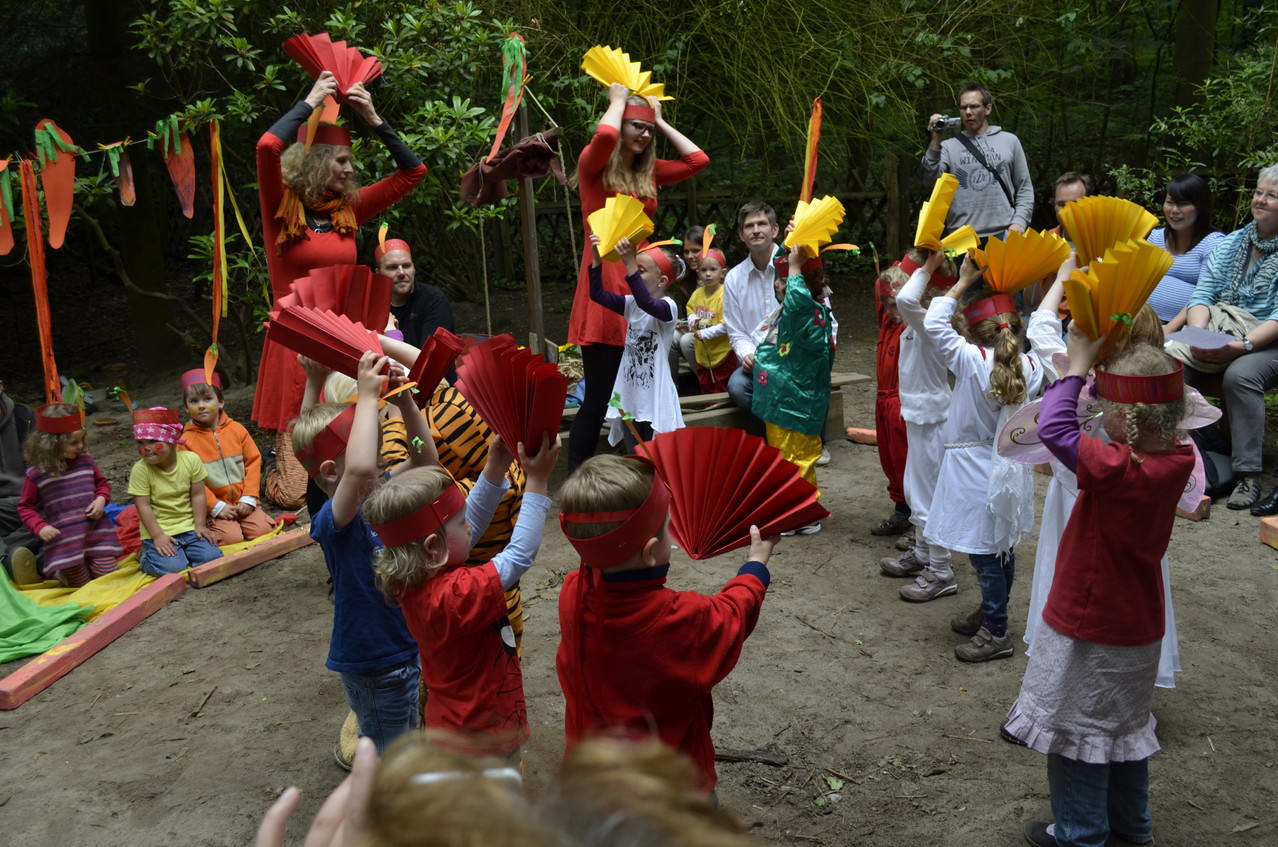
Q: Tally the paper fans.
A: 14